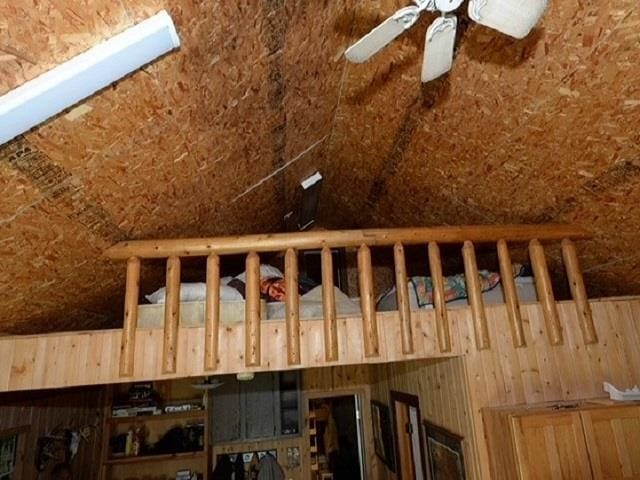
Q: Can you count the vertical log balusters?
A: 13